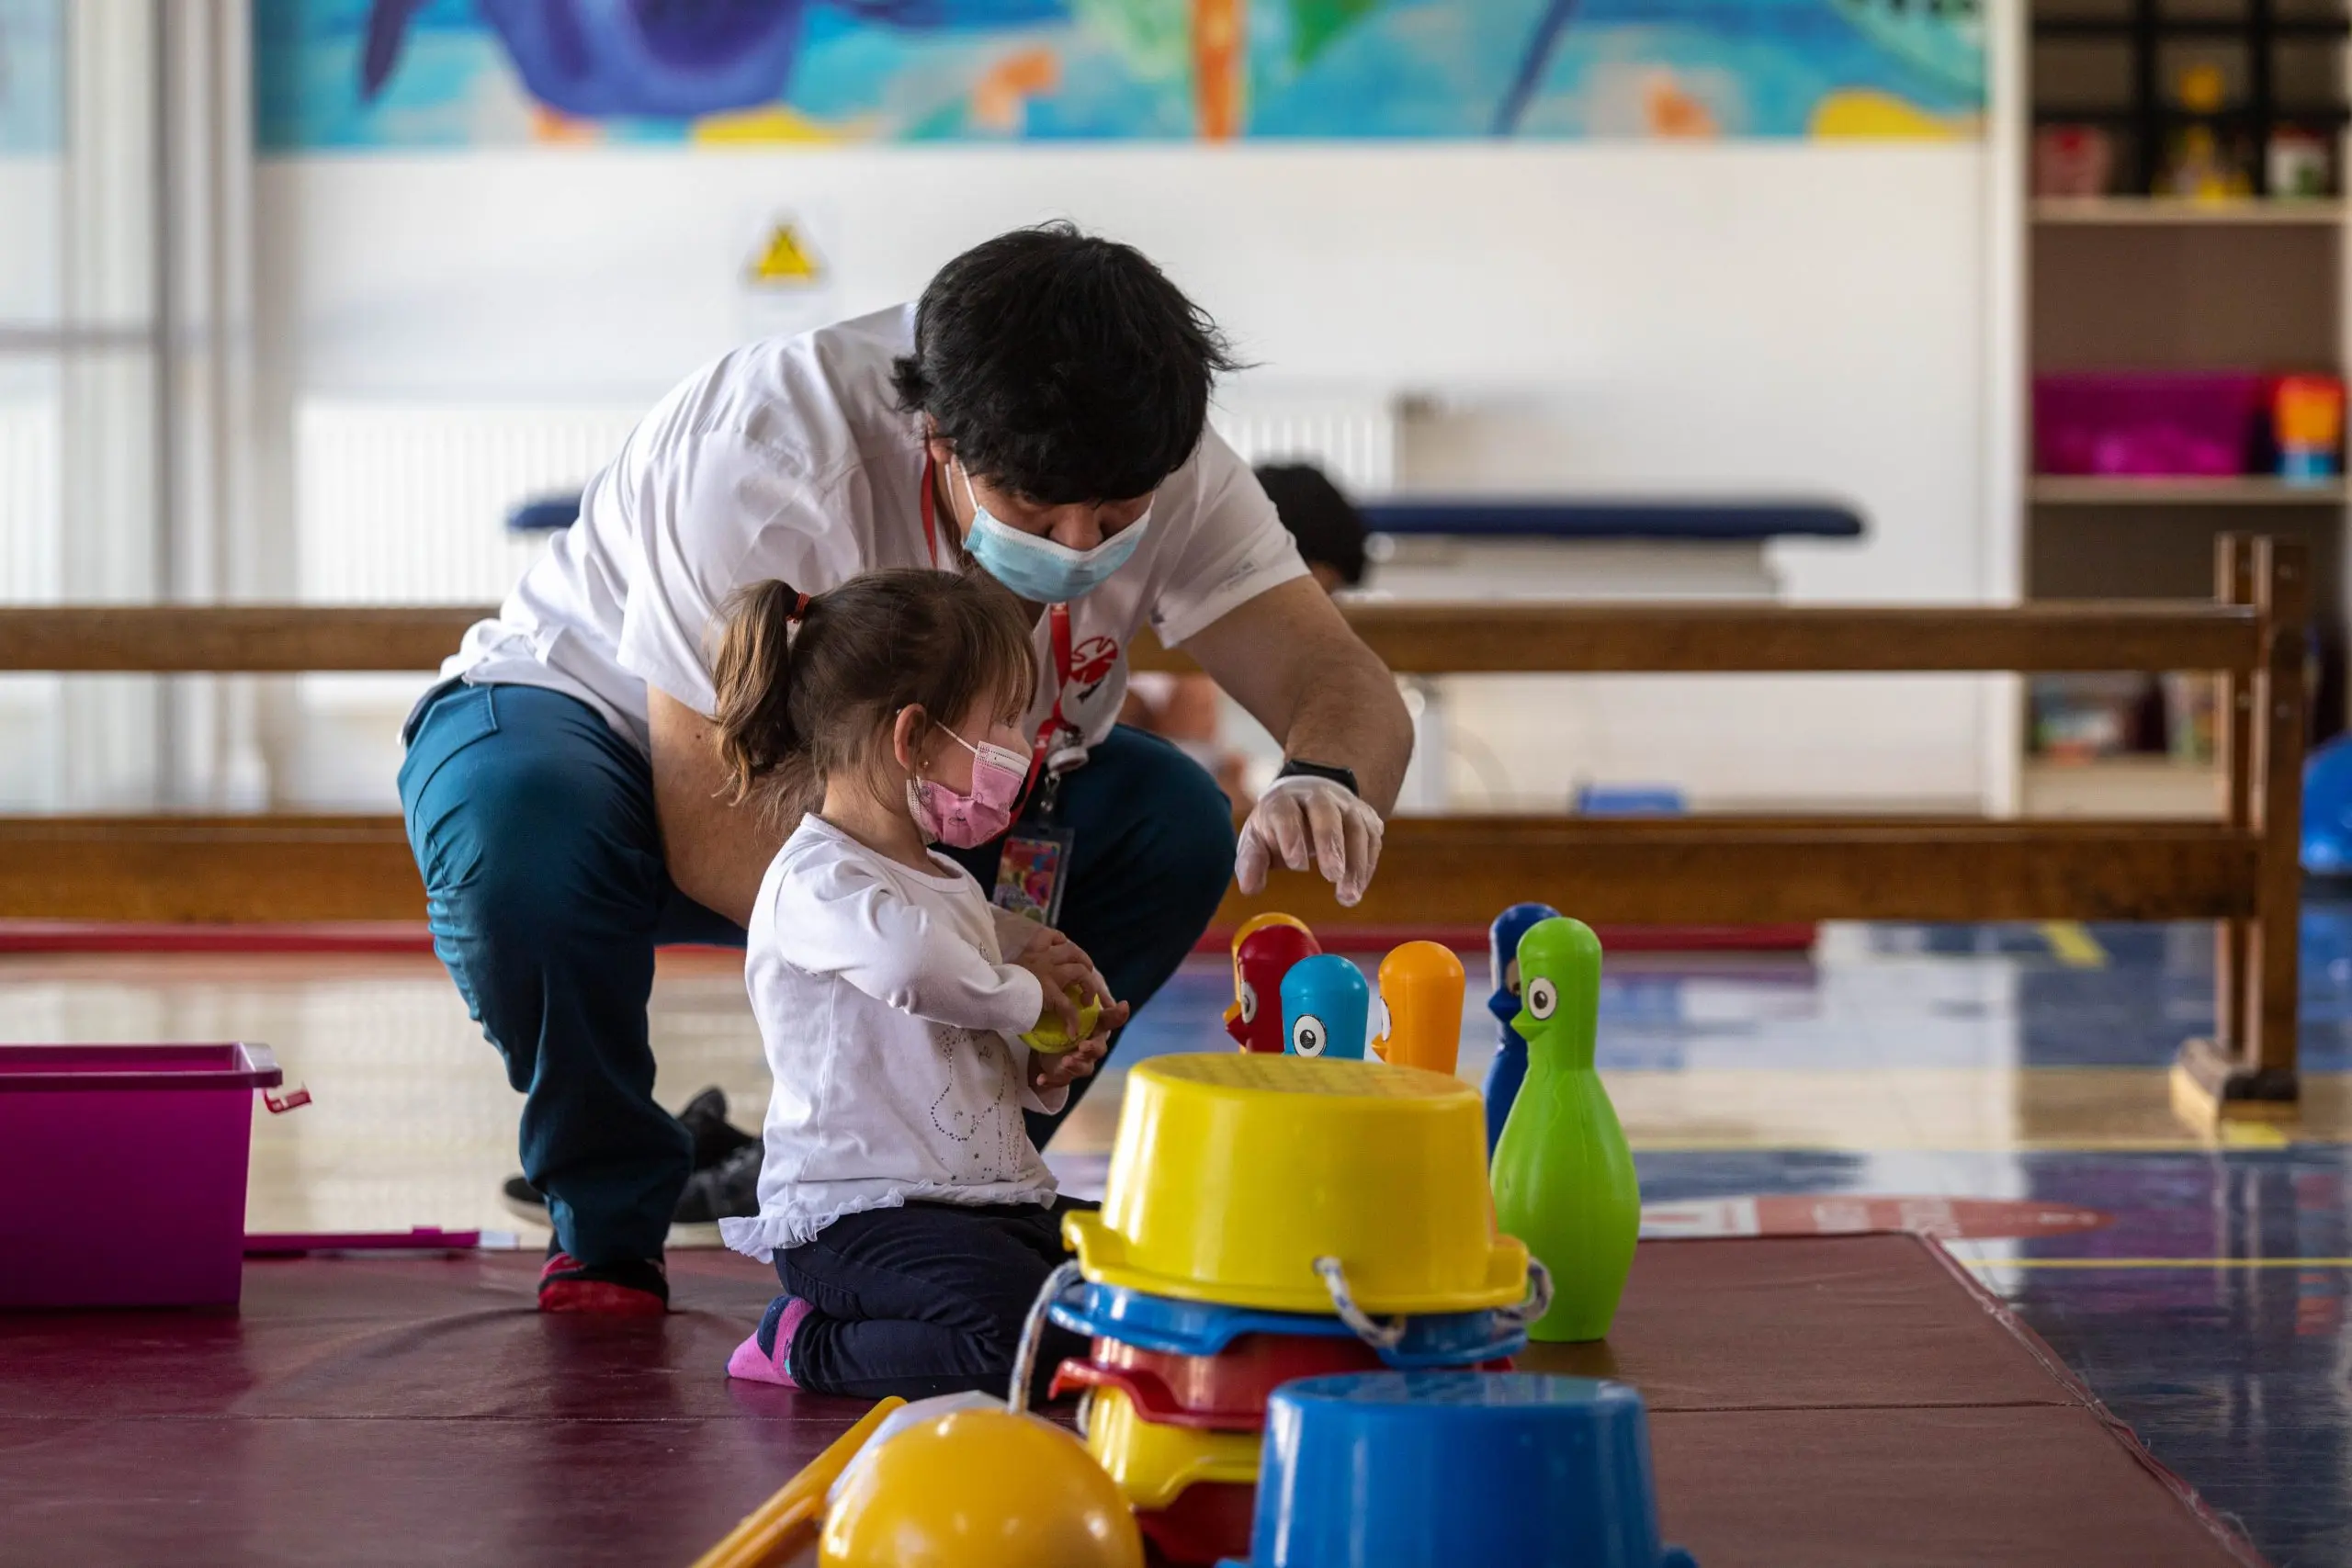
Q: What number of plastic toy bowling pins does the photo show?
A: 6